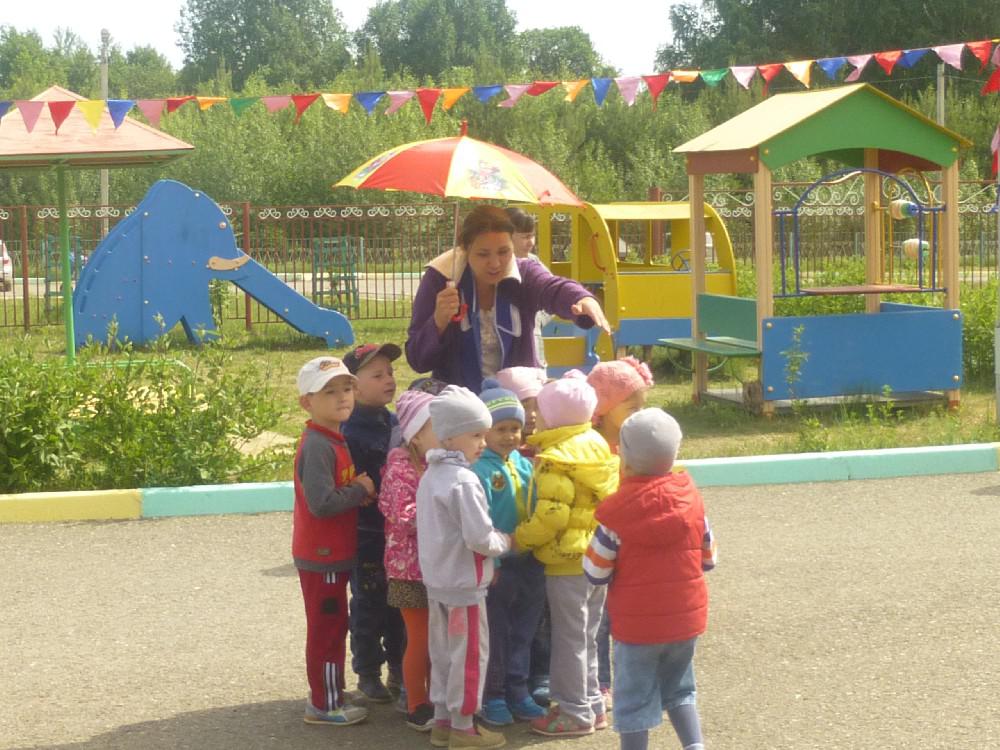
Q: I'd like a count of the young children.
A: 10